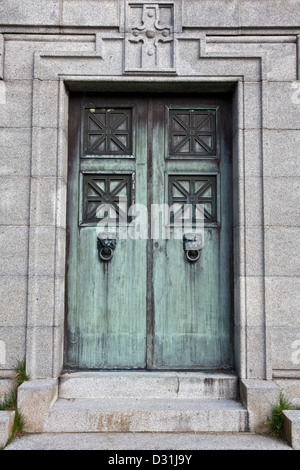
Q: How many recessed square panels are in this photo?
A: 4